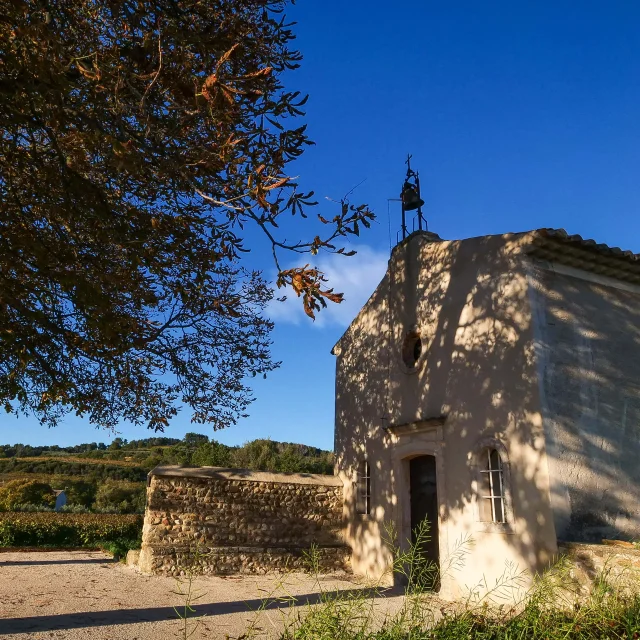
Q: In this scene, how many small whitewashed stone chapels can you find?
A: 1